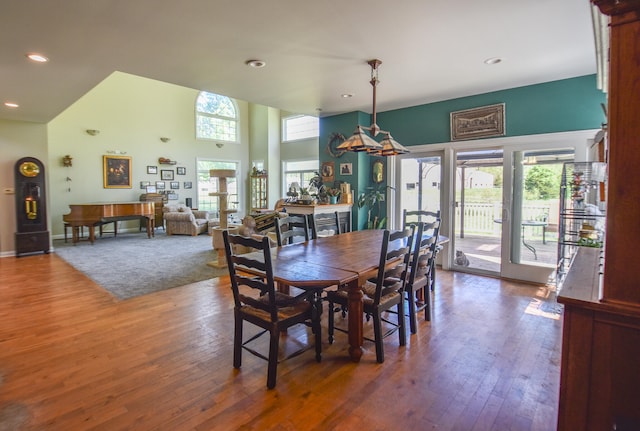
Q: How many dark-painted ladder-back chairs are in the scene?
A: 6